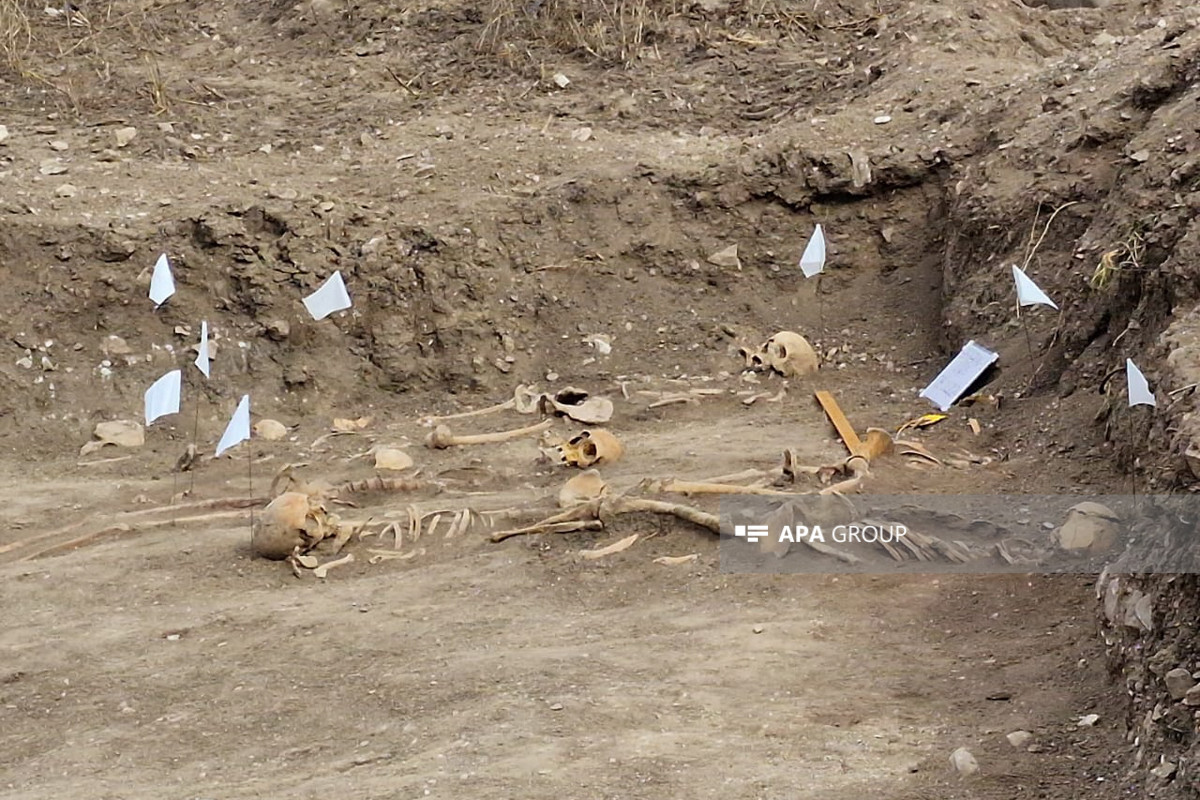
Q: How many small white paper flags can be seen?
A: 8